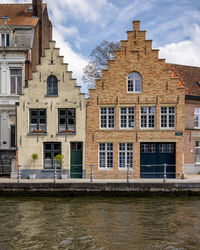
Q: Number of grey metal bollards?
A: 5